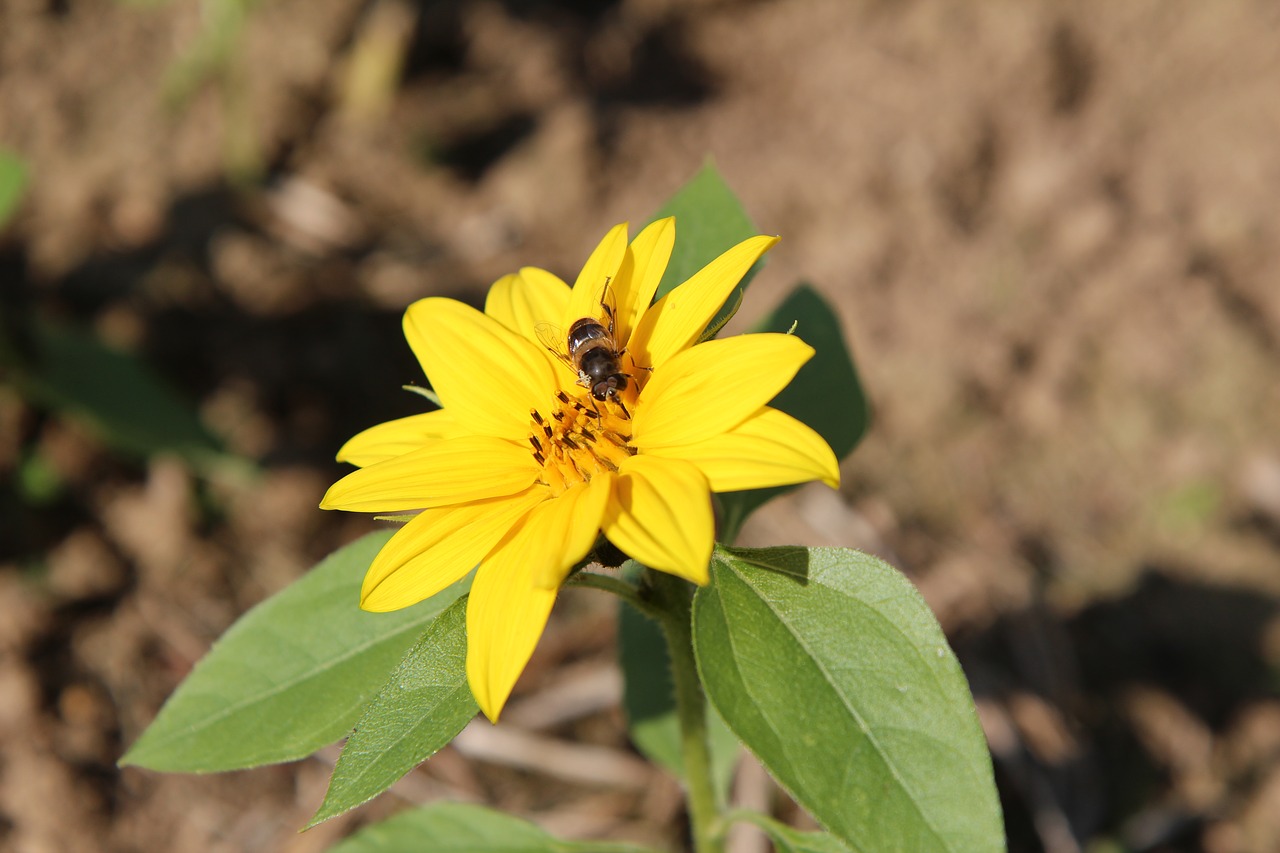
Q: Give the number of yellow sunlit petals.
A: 13